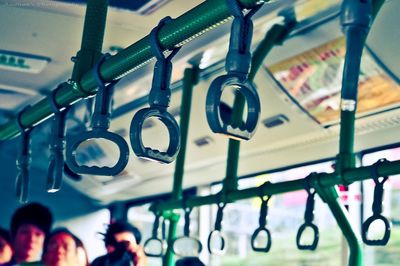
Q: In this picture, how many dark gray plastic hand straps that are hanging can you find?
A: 11